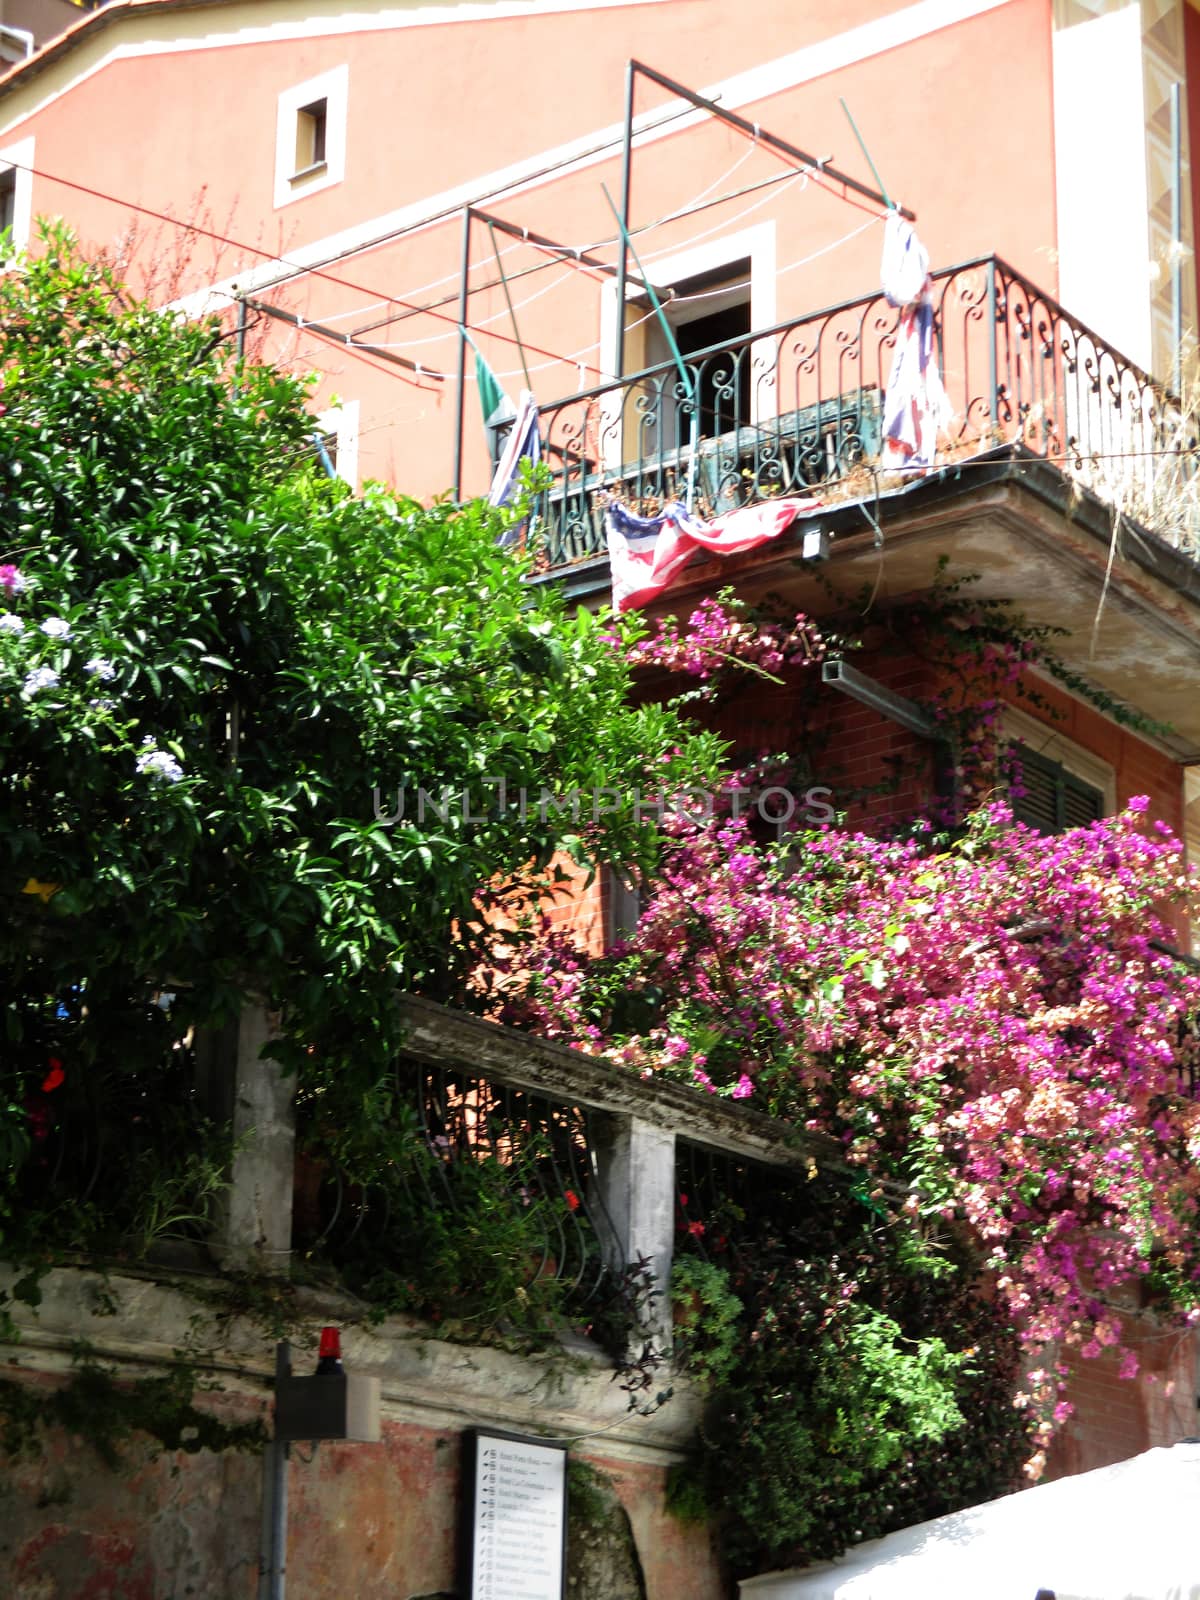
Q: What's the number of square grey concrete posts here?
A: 2